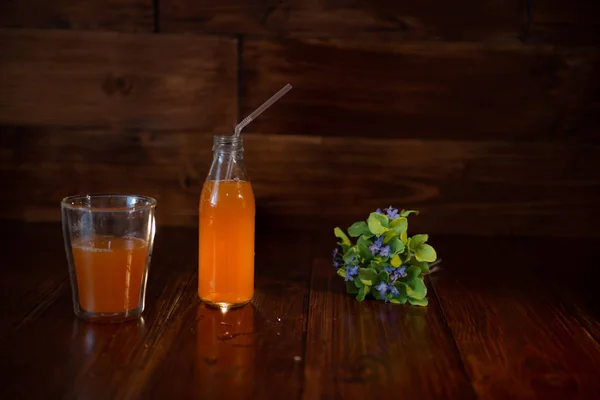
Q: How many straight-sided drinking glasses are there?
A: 1